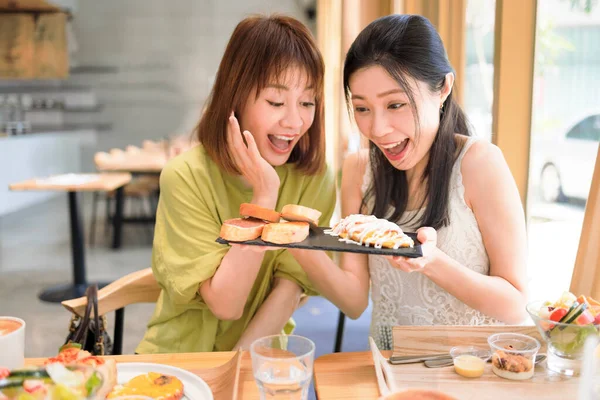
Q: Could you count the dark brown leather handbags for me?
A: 1